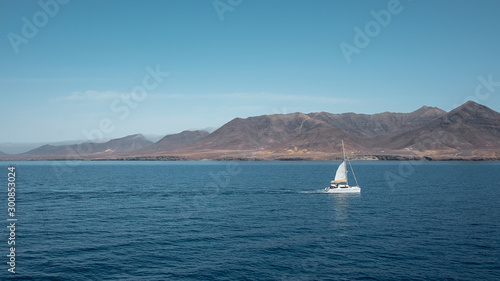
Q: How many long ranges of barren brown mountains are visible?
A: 1